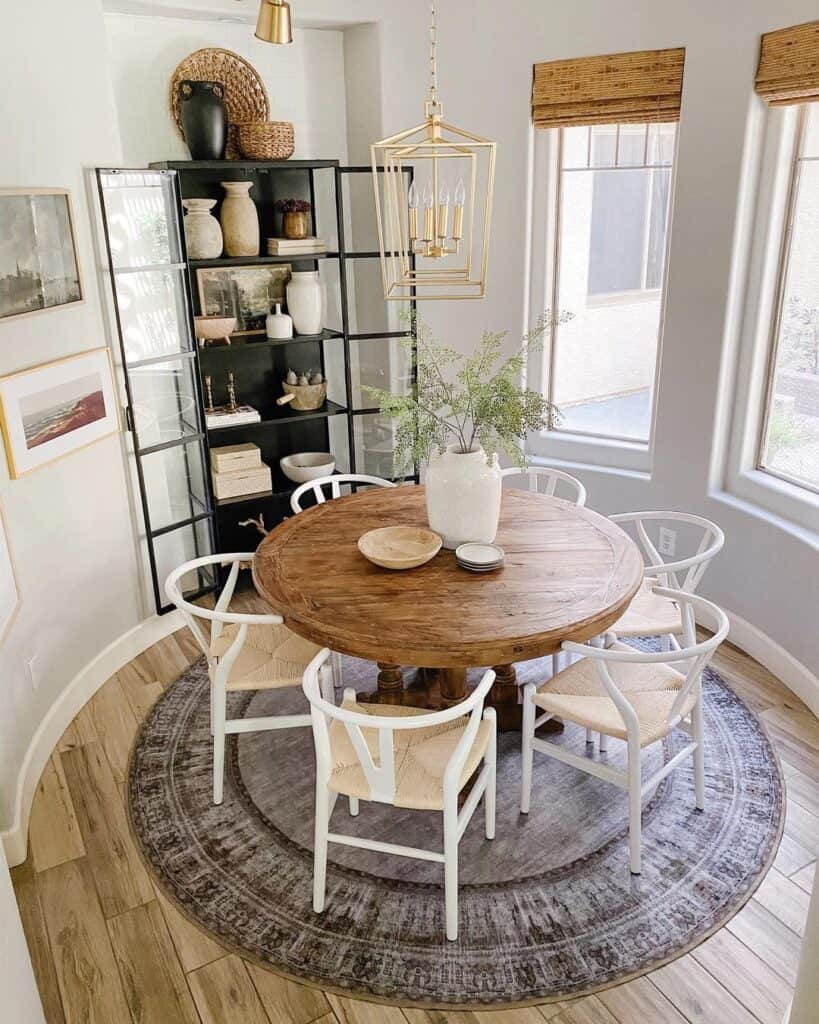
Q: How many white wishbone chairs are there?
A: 6